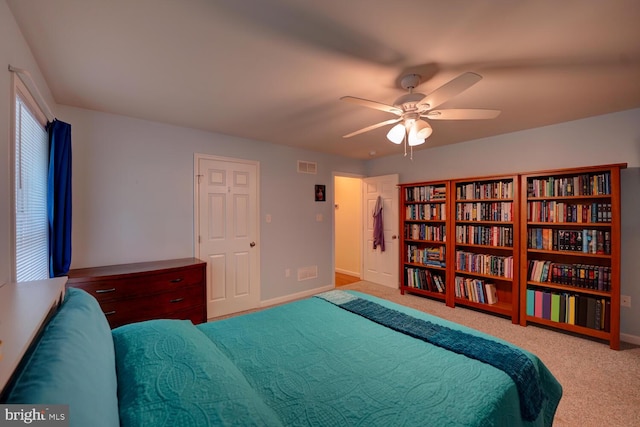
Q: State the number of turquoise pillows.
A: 2